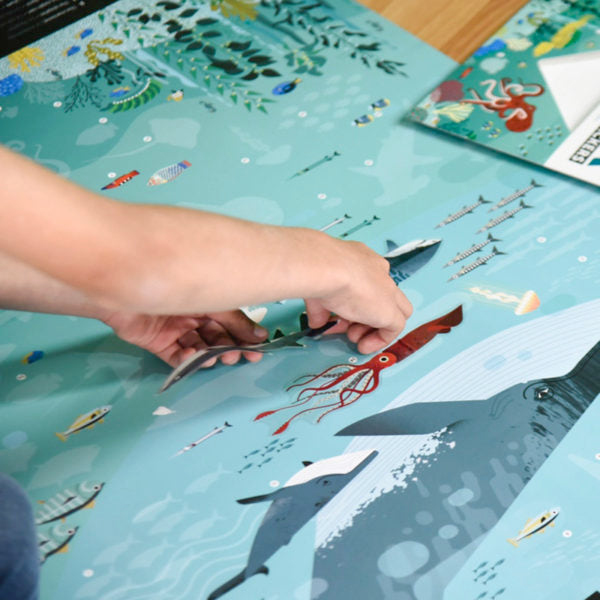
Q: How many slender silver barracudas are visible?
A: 5